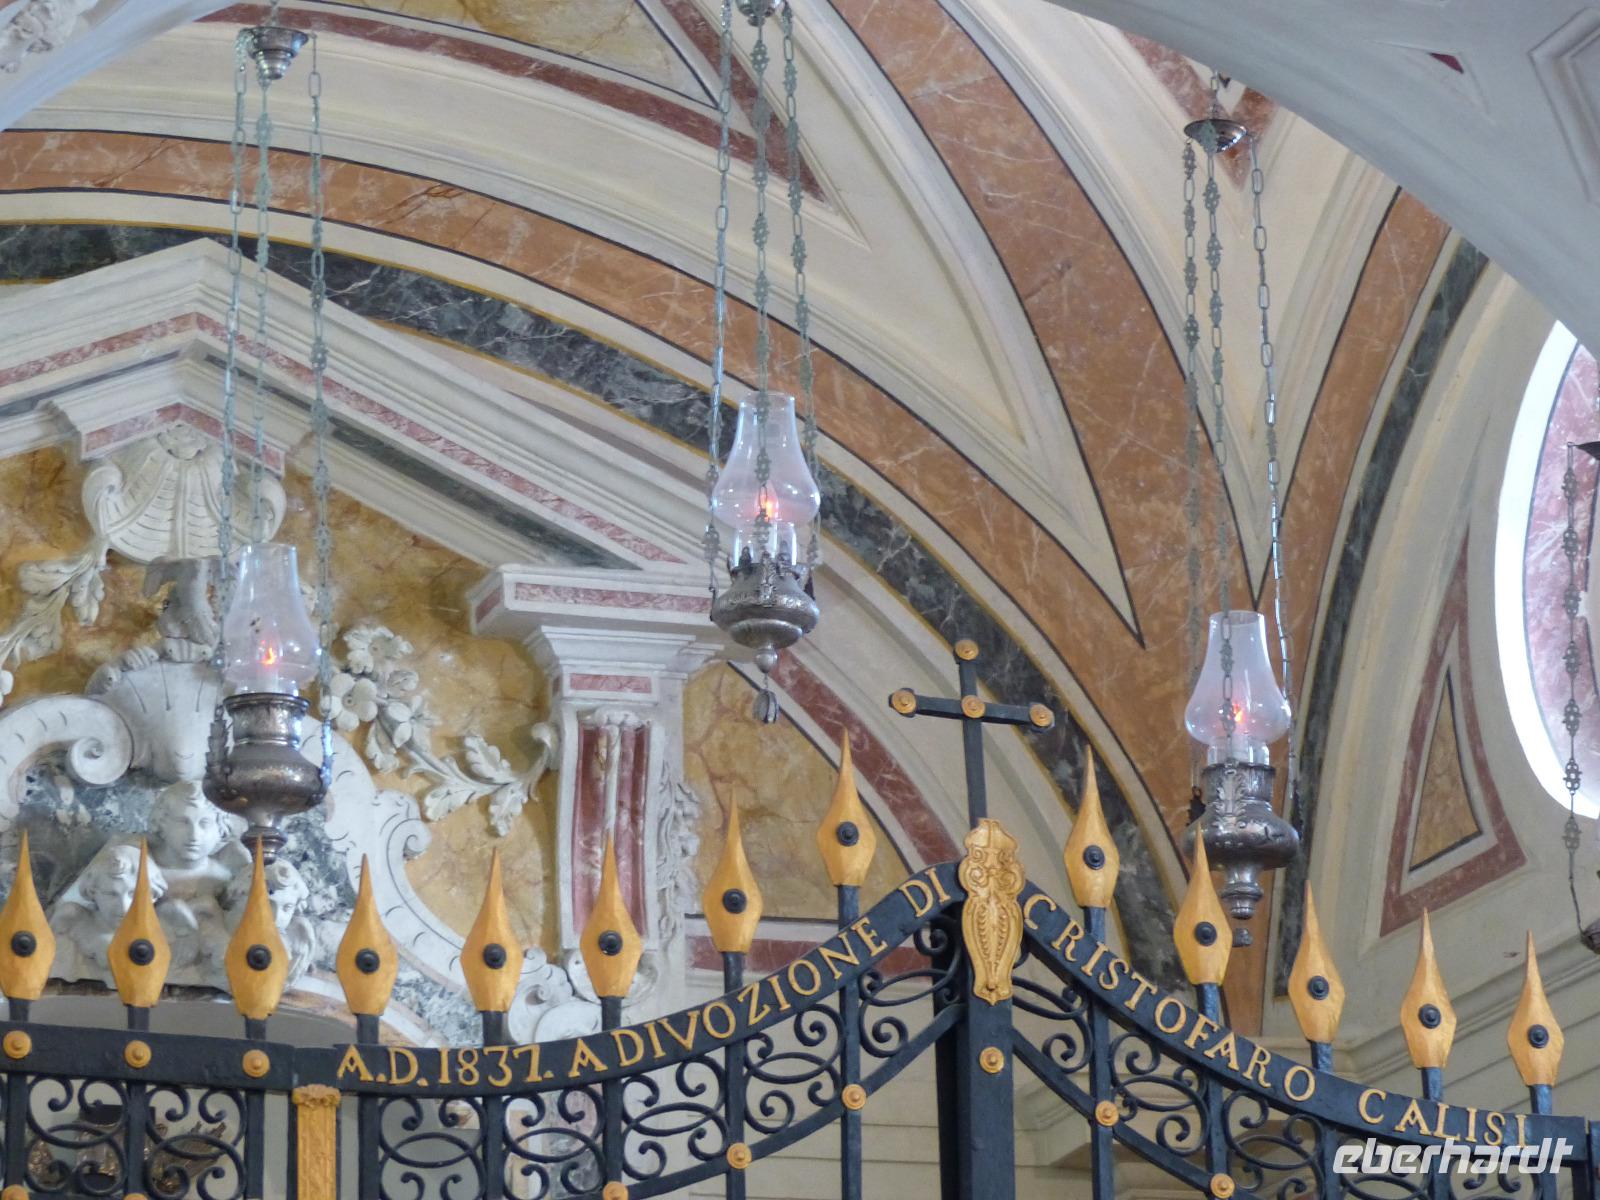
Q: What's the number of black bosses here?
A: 13